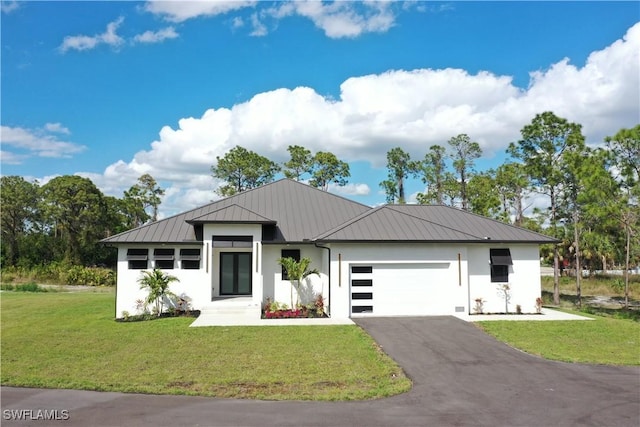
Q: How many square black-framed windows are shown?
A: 3